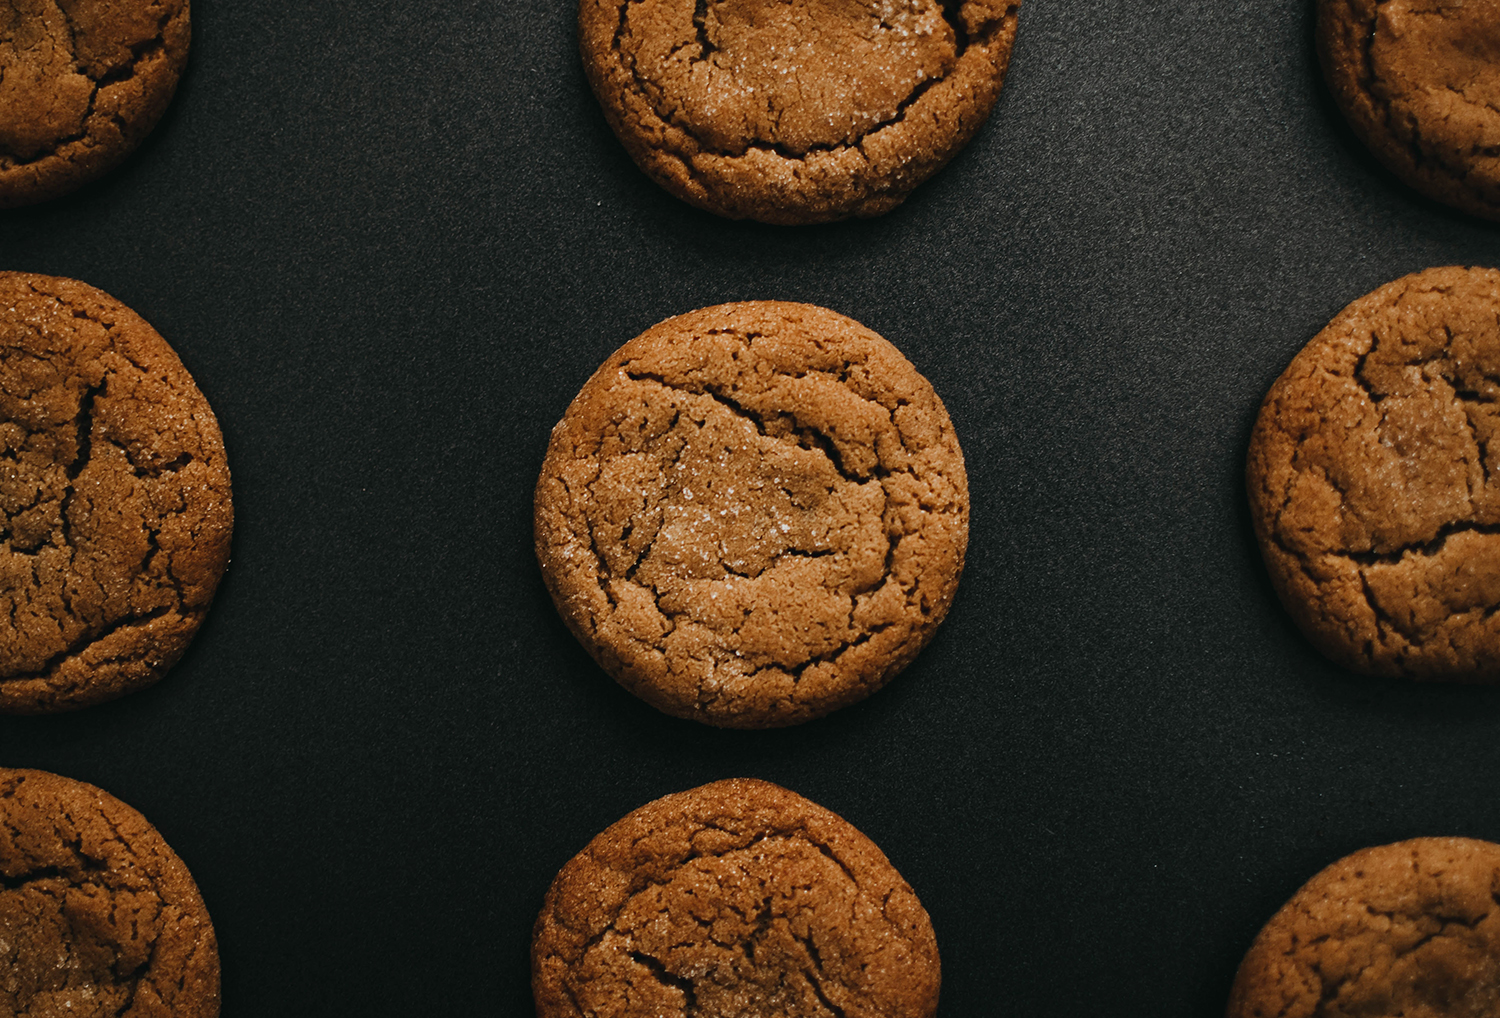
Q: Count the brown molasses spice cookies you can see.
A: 9